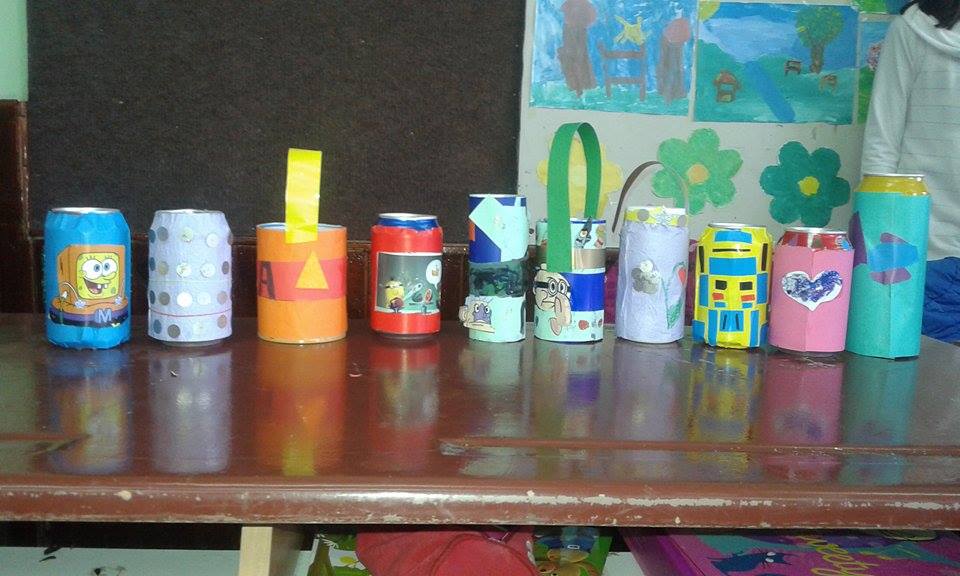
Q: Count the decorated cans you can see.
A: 10